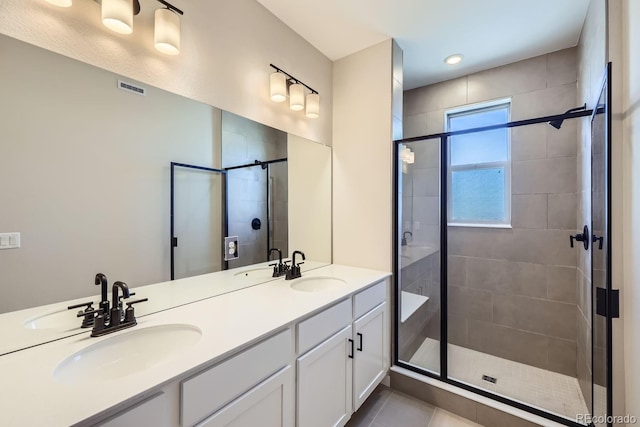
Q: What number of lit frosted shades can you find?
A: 6